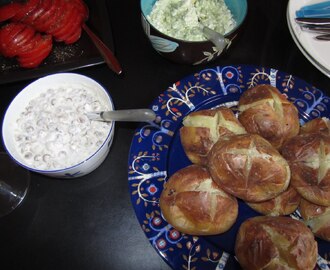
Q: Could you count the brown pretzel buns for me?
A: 9